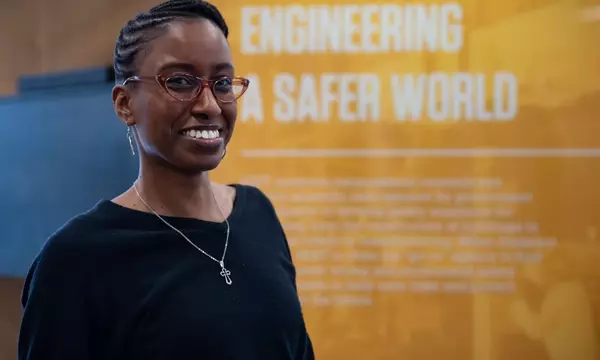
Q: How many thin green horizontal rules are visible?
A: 0